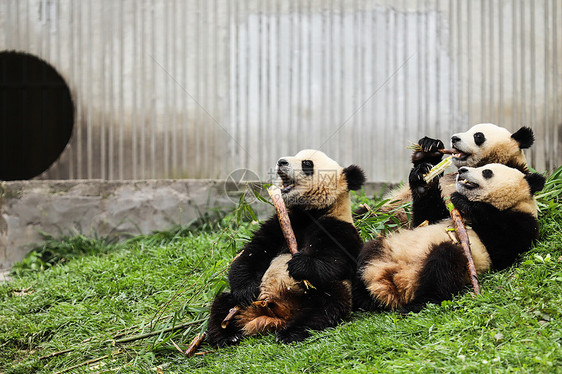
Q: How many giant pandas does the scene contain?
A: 3